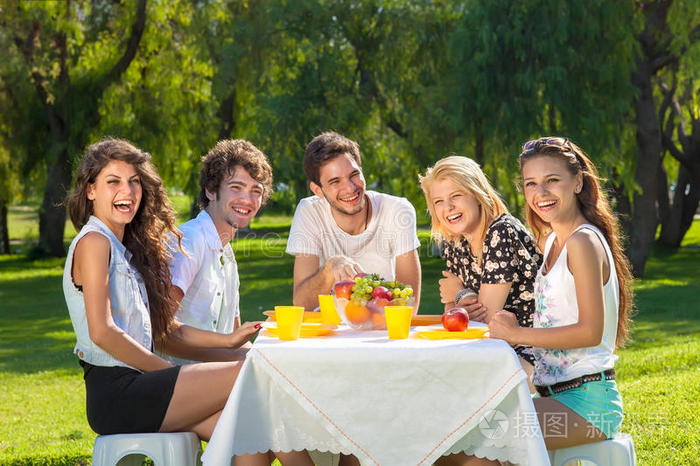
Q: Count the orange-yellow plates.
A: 4